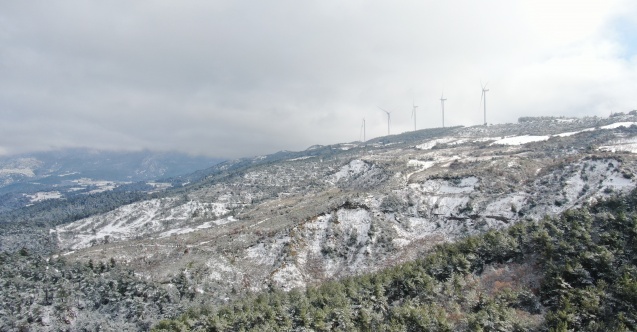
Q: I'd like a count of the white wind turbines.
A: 5